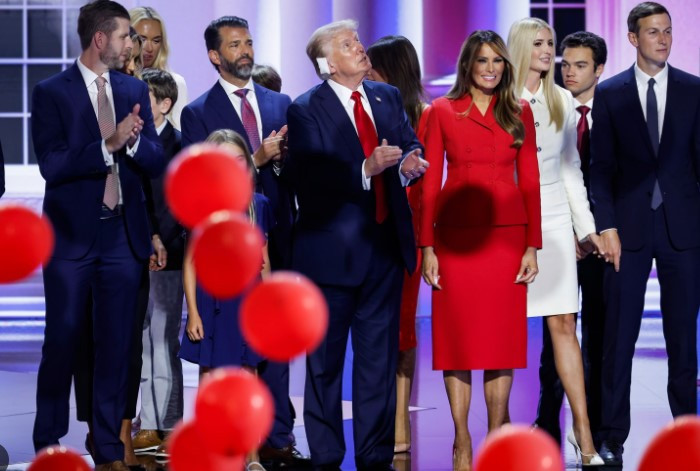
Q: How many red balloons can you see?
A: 9